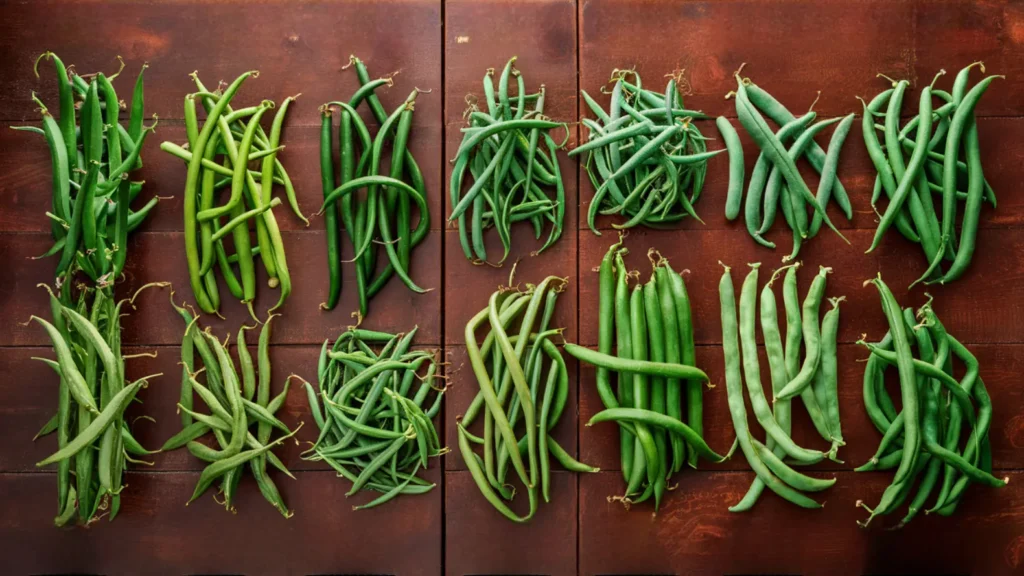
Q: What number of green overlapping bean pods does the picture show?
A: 14